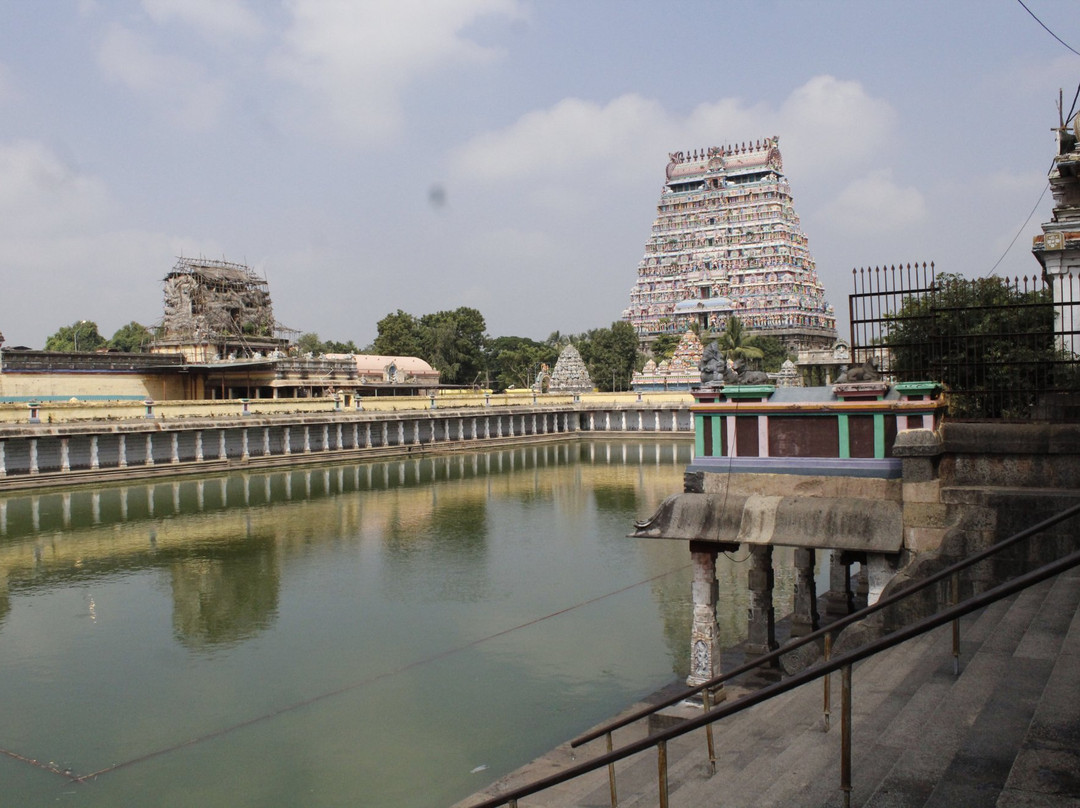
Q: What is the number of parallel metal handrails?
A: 2